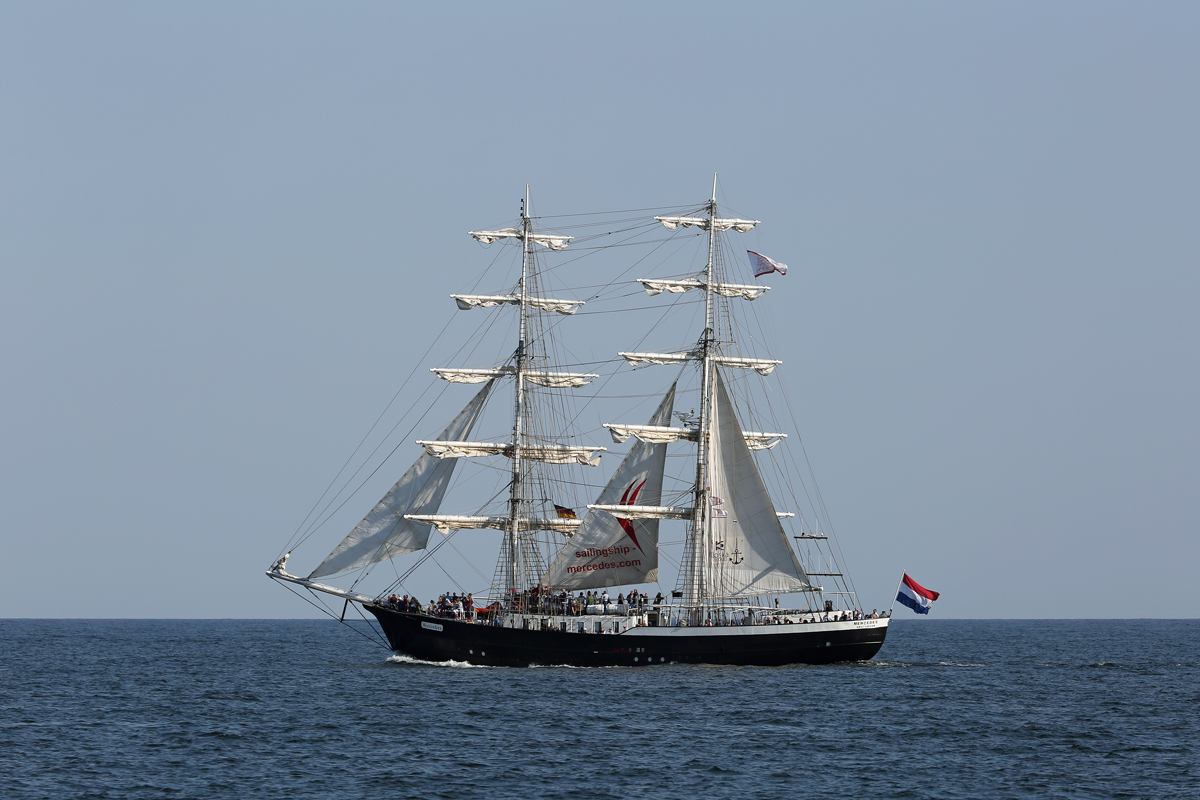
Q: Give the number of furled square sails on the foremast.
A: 5